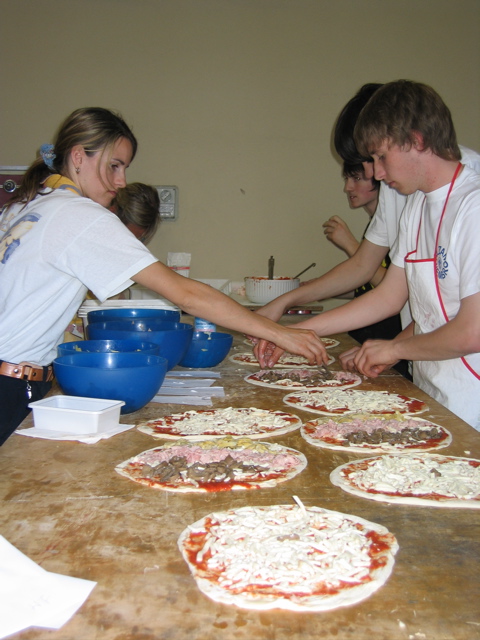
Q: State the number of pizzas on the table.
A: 9